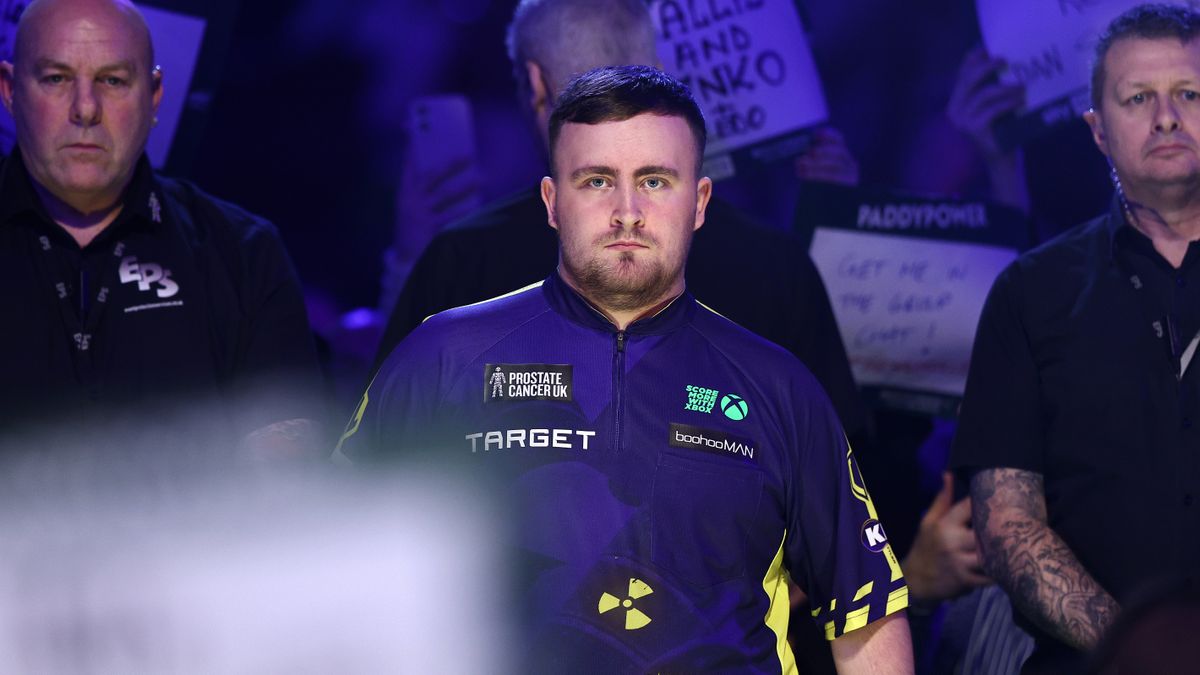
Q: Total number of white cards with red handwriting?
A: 1